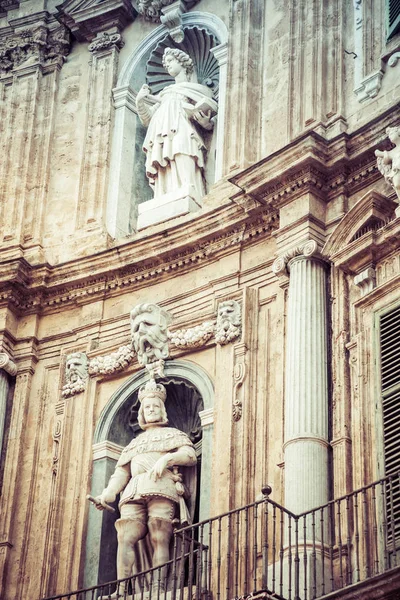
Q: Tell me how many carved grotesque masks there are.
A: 3